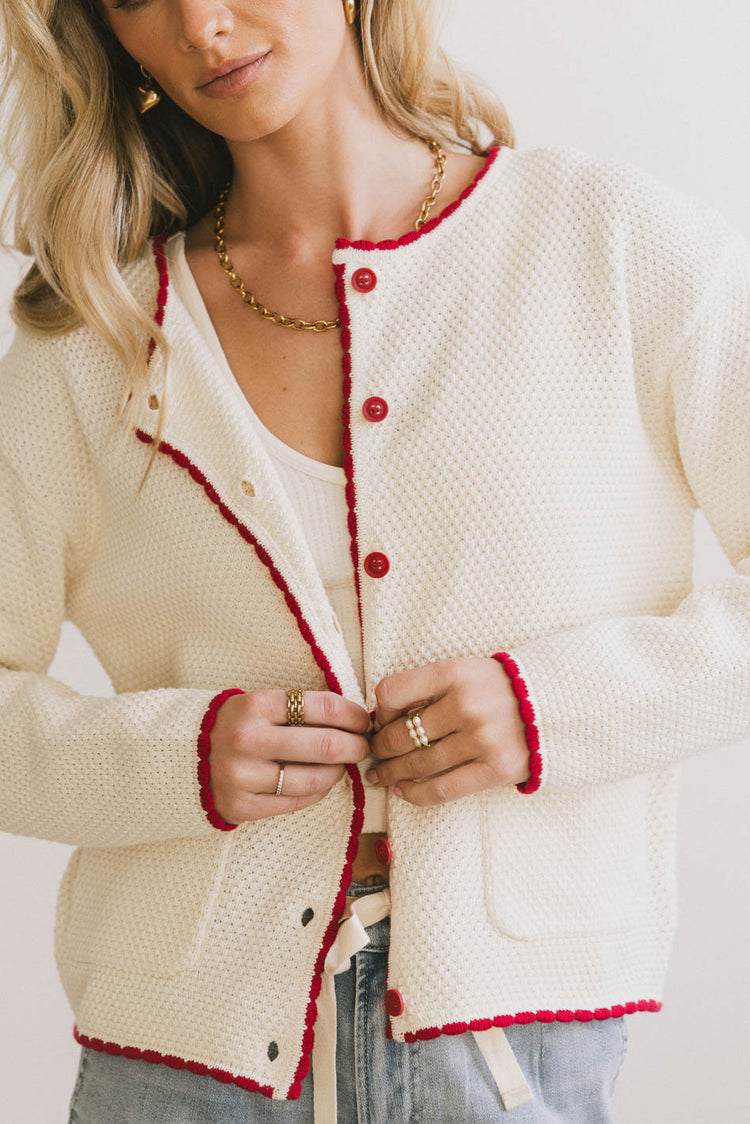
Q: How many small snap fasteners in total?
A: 0